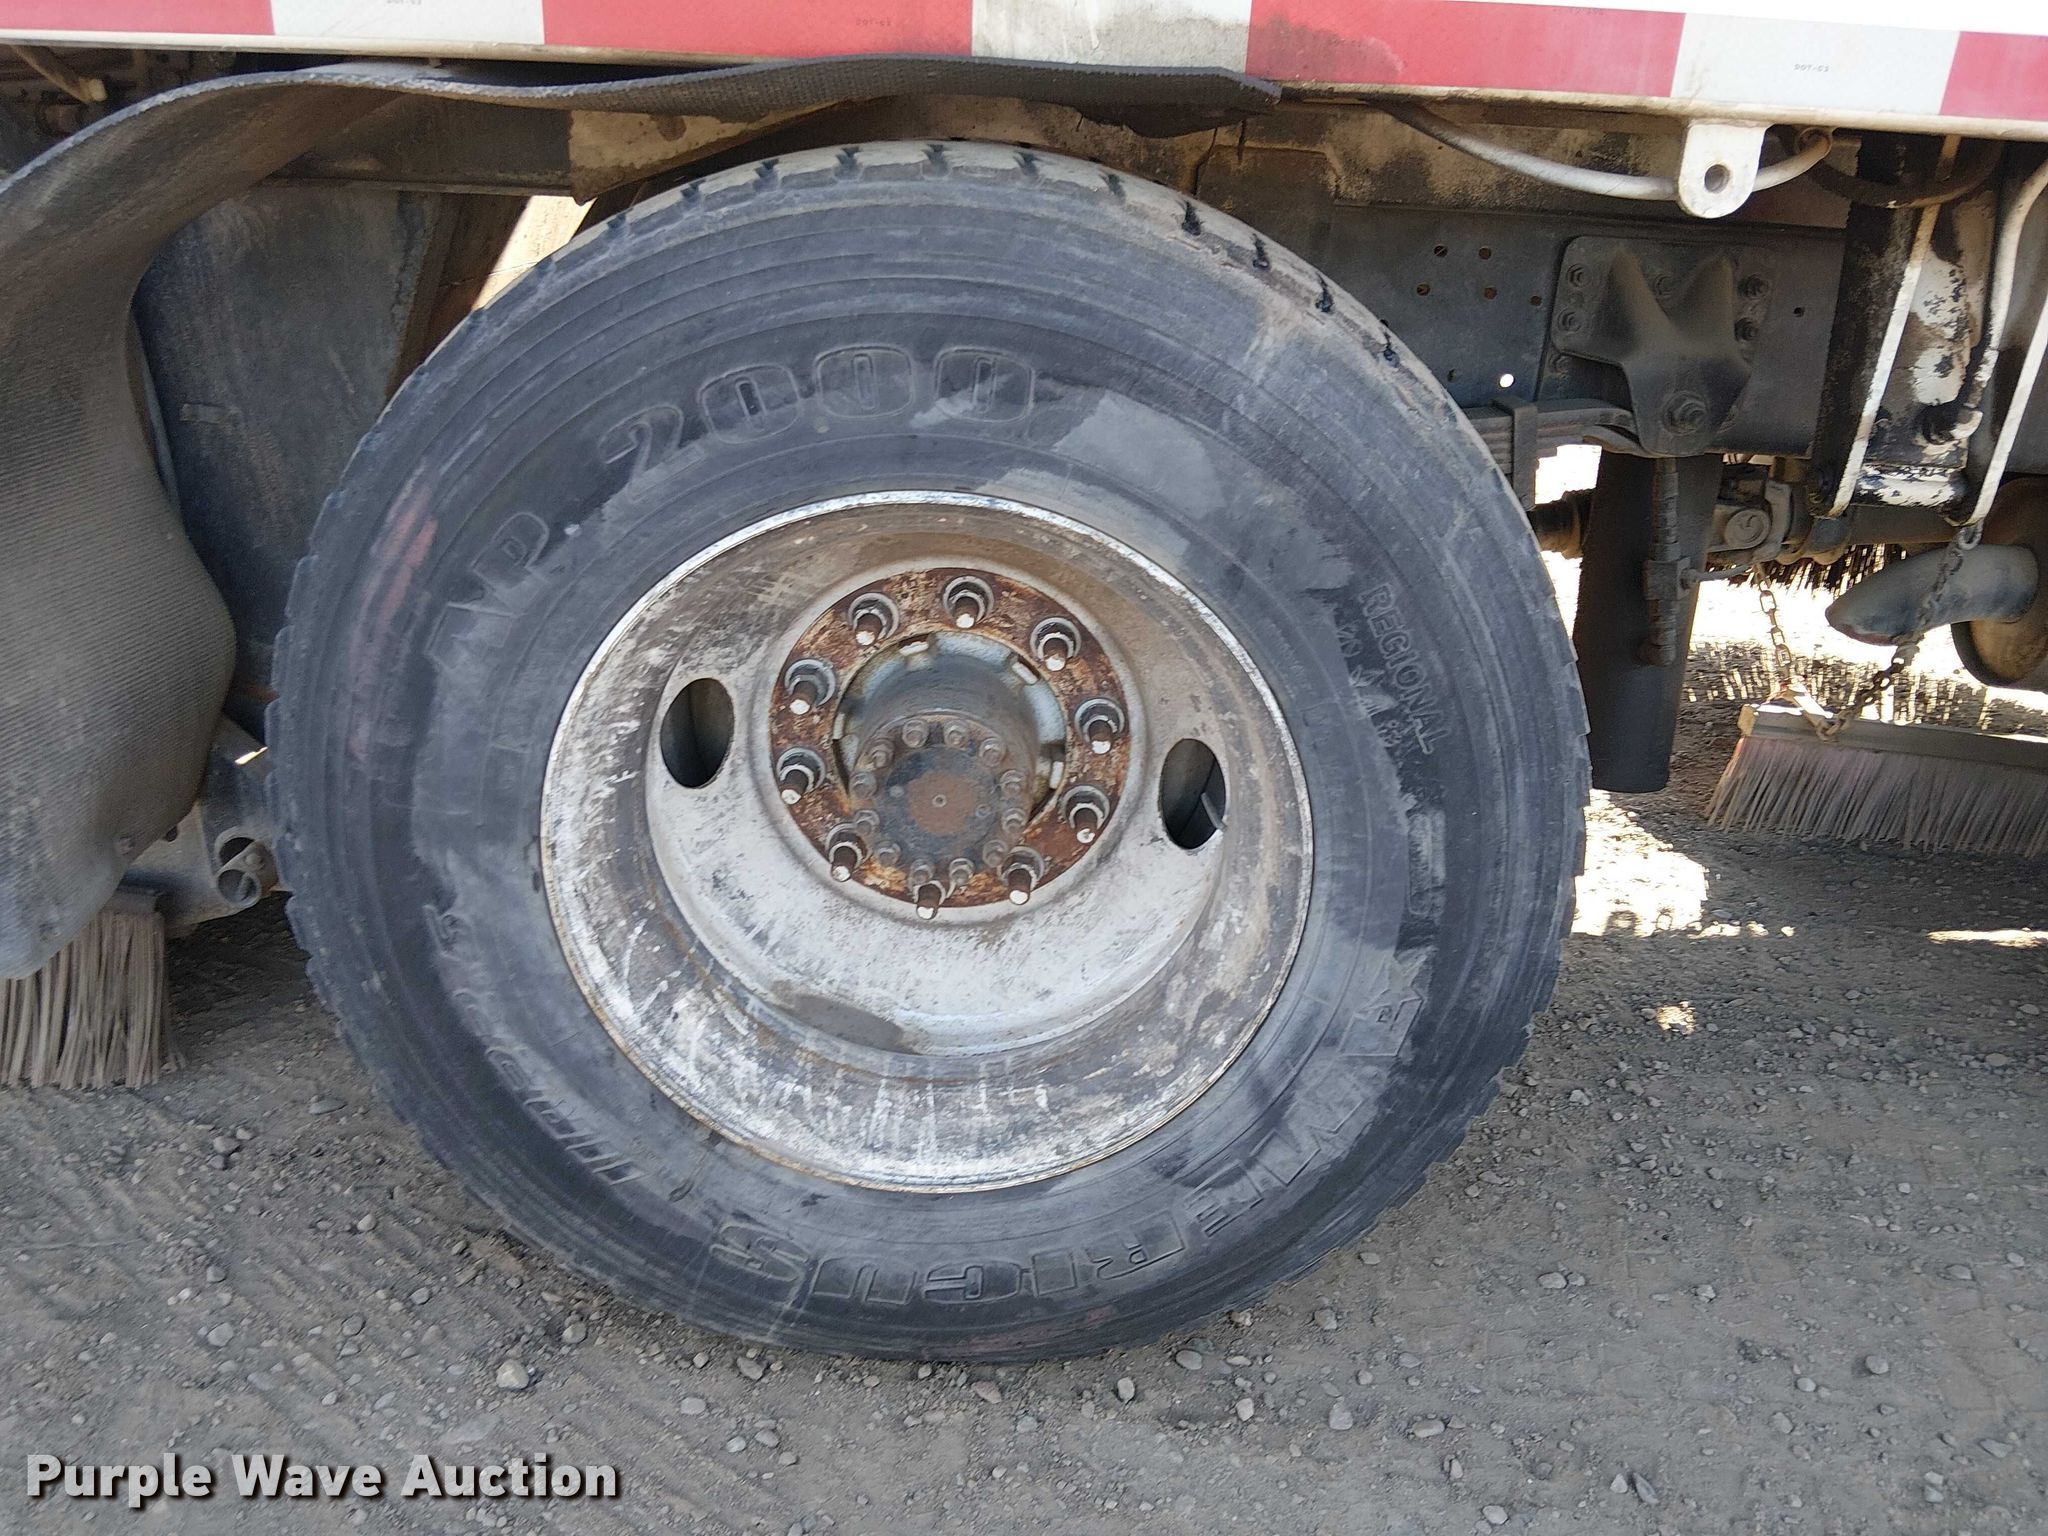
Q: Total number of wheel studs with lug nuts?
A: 10